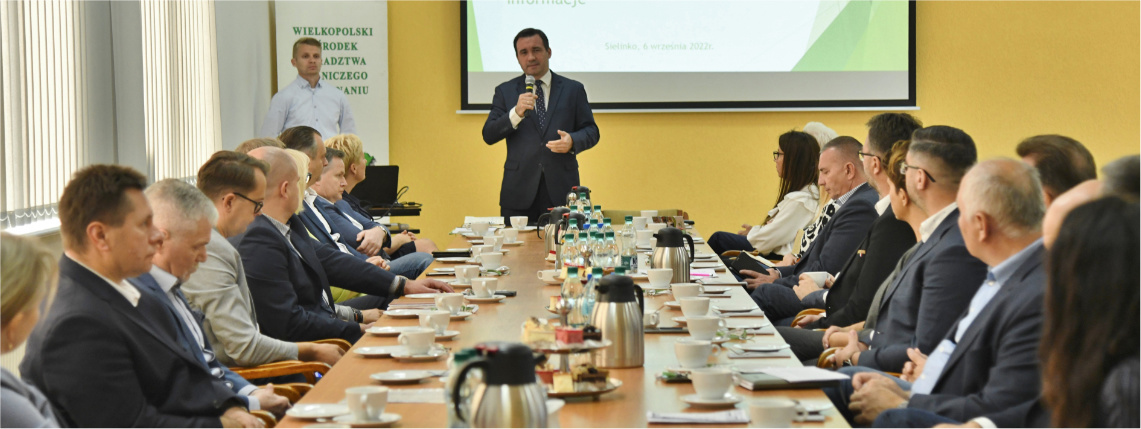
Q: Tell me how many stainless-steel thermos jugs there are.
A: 6